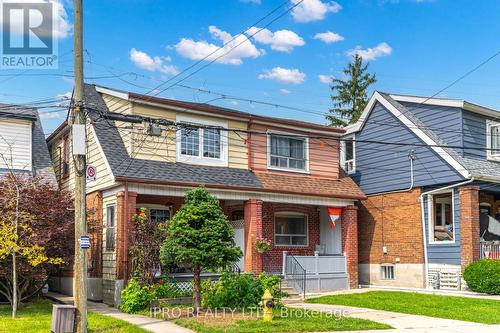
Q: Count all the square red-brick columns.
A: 4